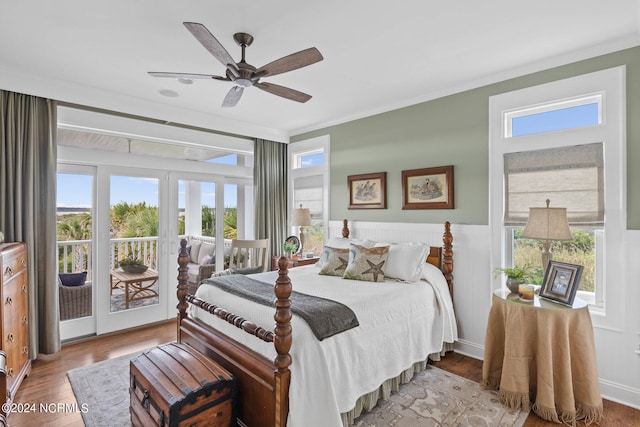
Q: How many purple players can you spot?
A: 0